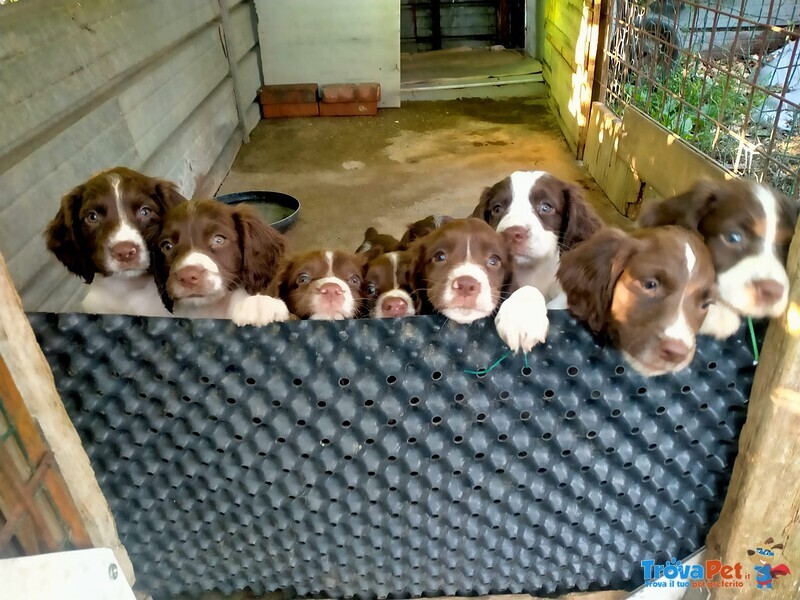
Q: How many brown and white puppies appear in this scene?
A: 8